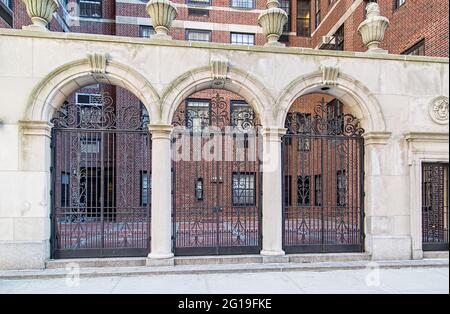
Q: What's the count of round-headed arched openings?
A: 3